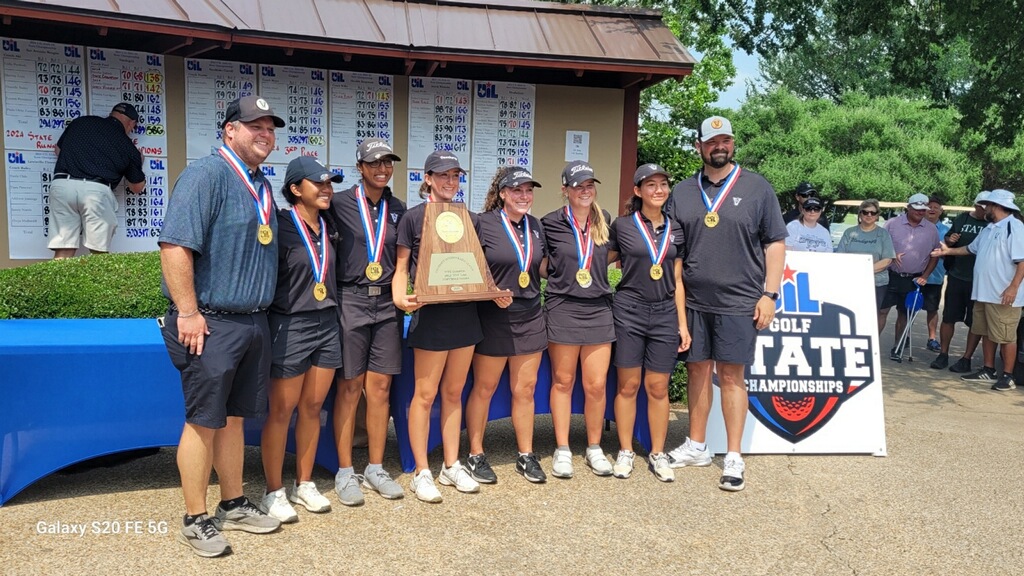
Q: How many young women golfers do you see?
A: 6